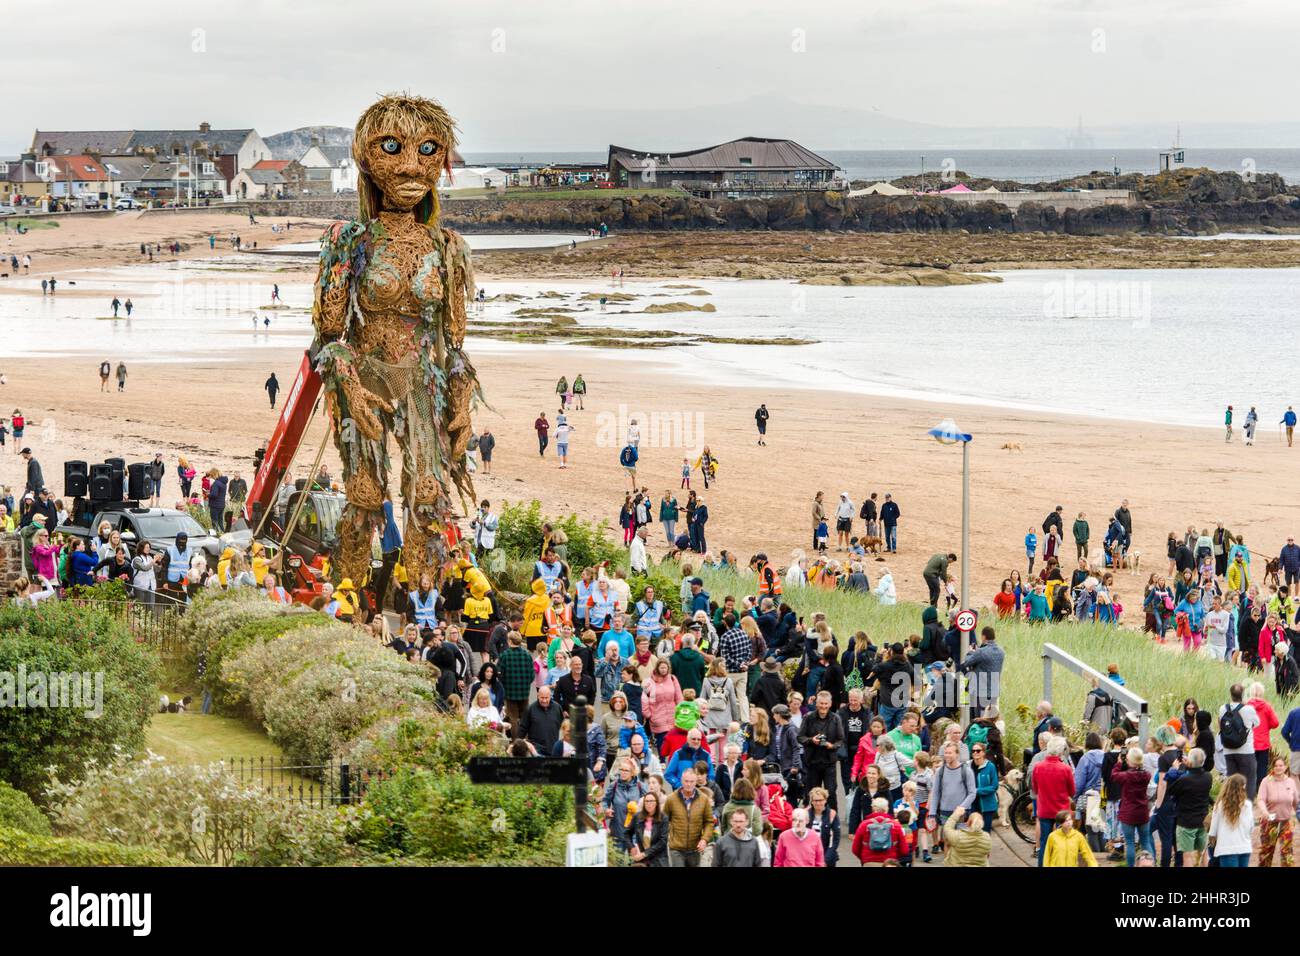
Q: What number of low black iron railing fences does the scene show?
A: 2